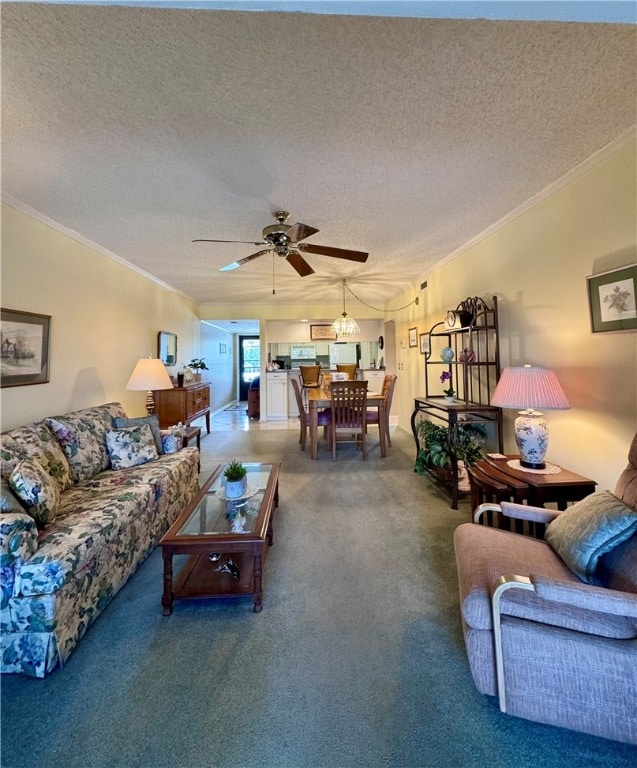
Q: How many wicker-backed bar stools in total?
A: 2